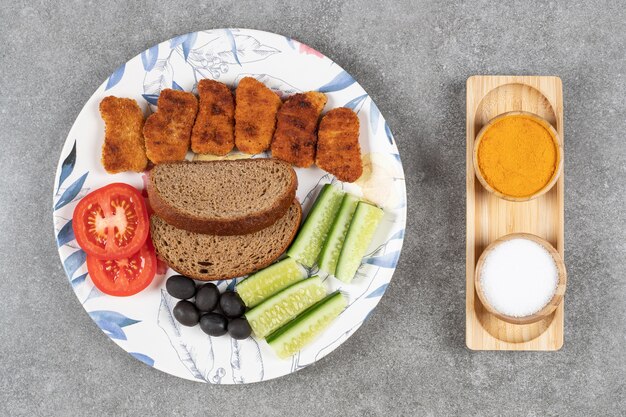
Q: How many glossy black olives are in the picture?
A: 6